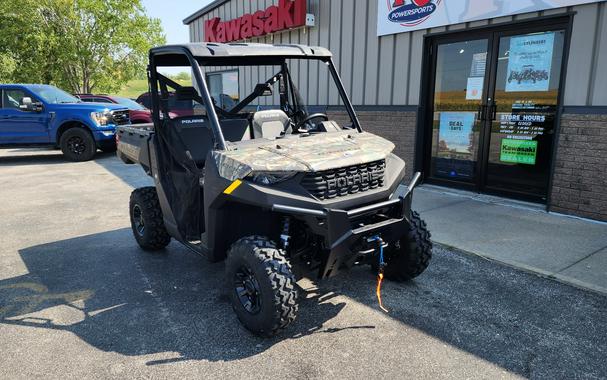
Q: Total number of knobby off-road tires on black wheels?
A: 3